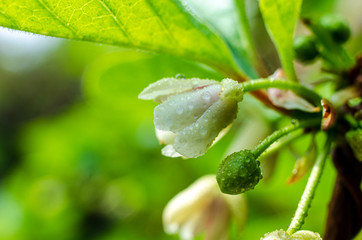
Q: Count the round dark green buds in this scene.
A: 3